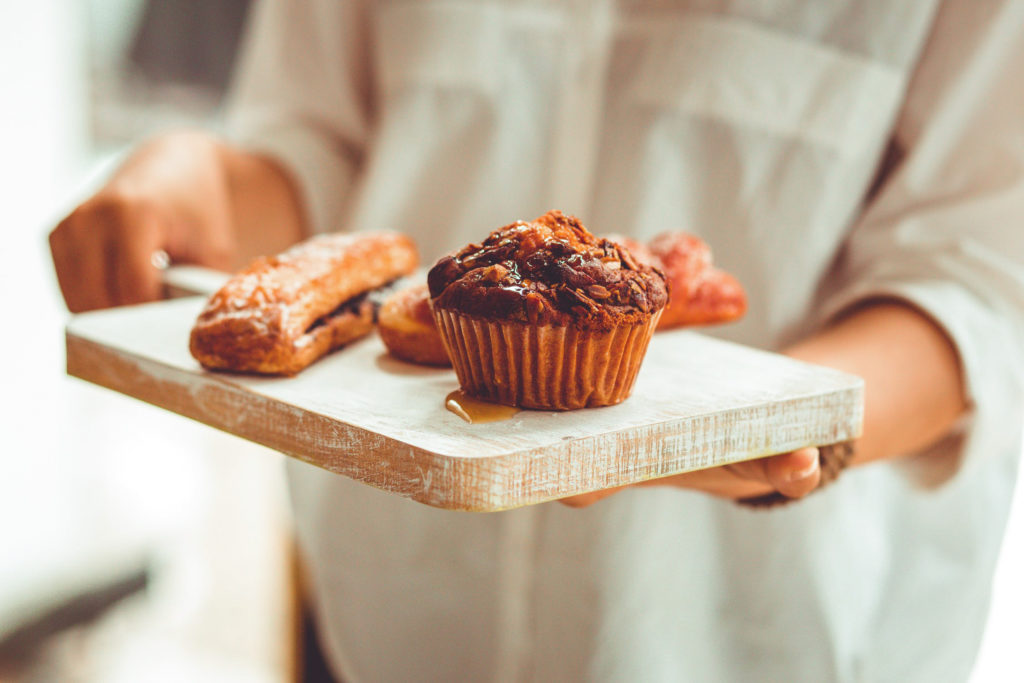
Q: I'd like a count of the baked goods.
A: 4